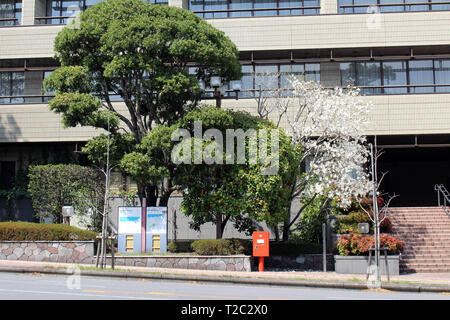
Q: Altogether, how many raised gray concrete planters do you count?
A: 1